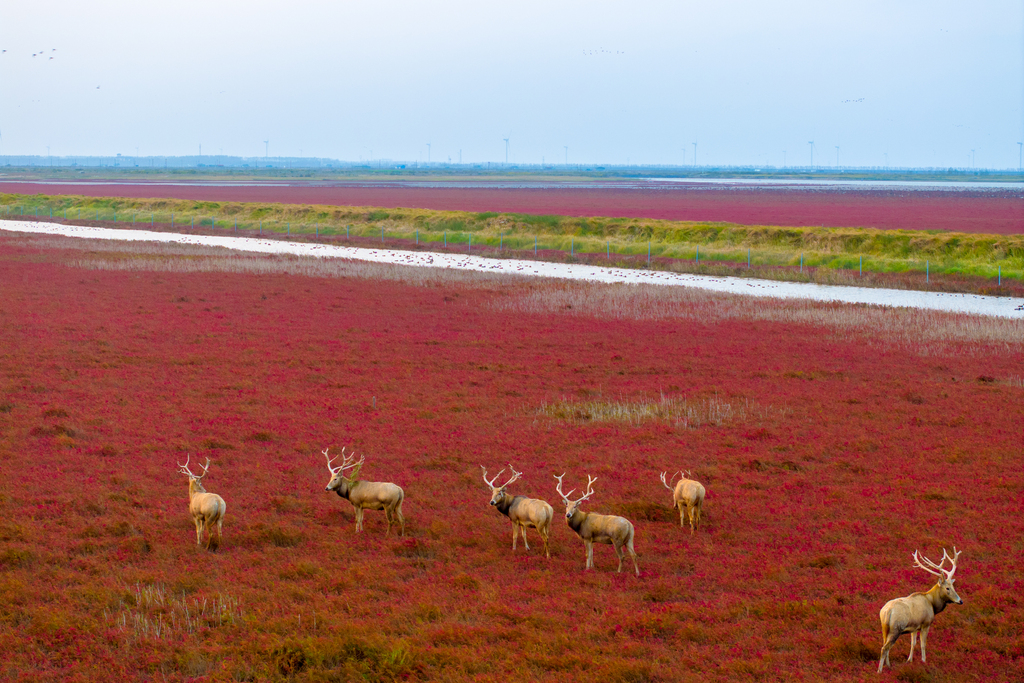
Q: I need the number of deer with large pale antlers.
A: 6